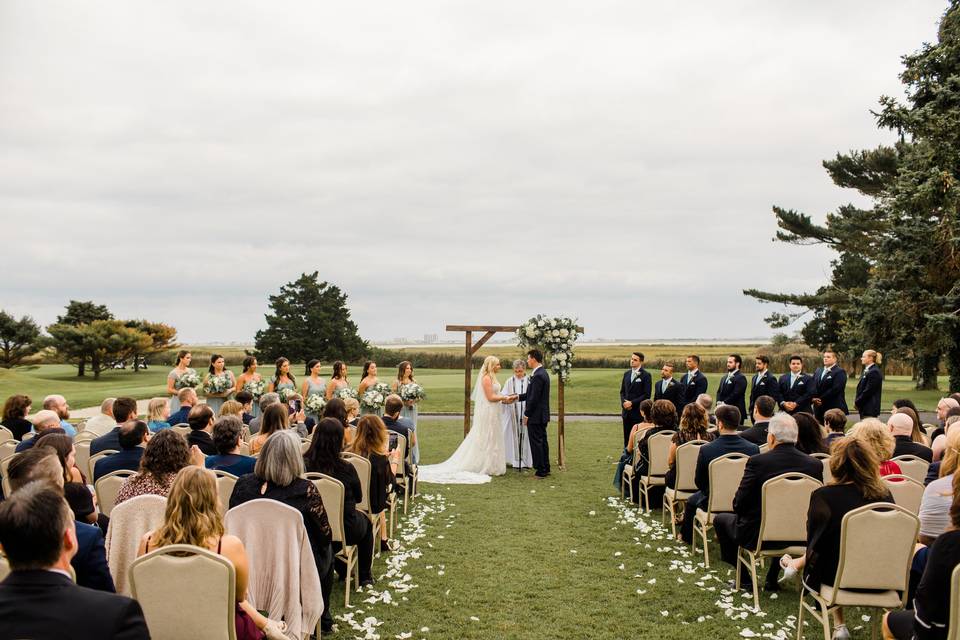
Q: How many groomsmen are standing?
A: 8